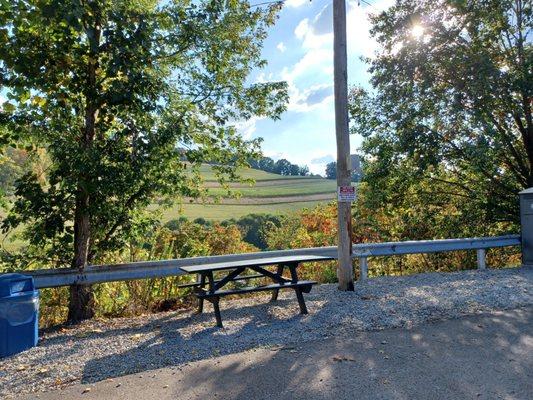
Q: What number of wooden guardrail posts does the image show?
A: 2